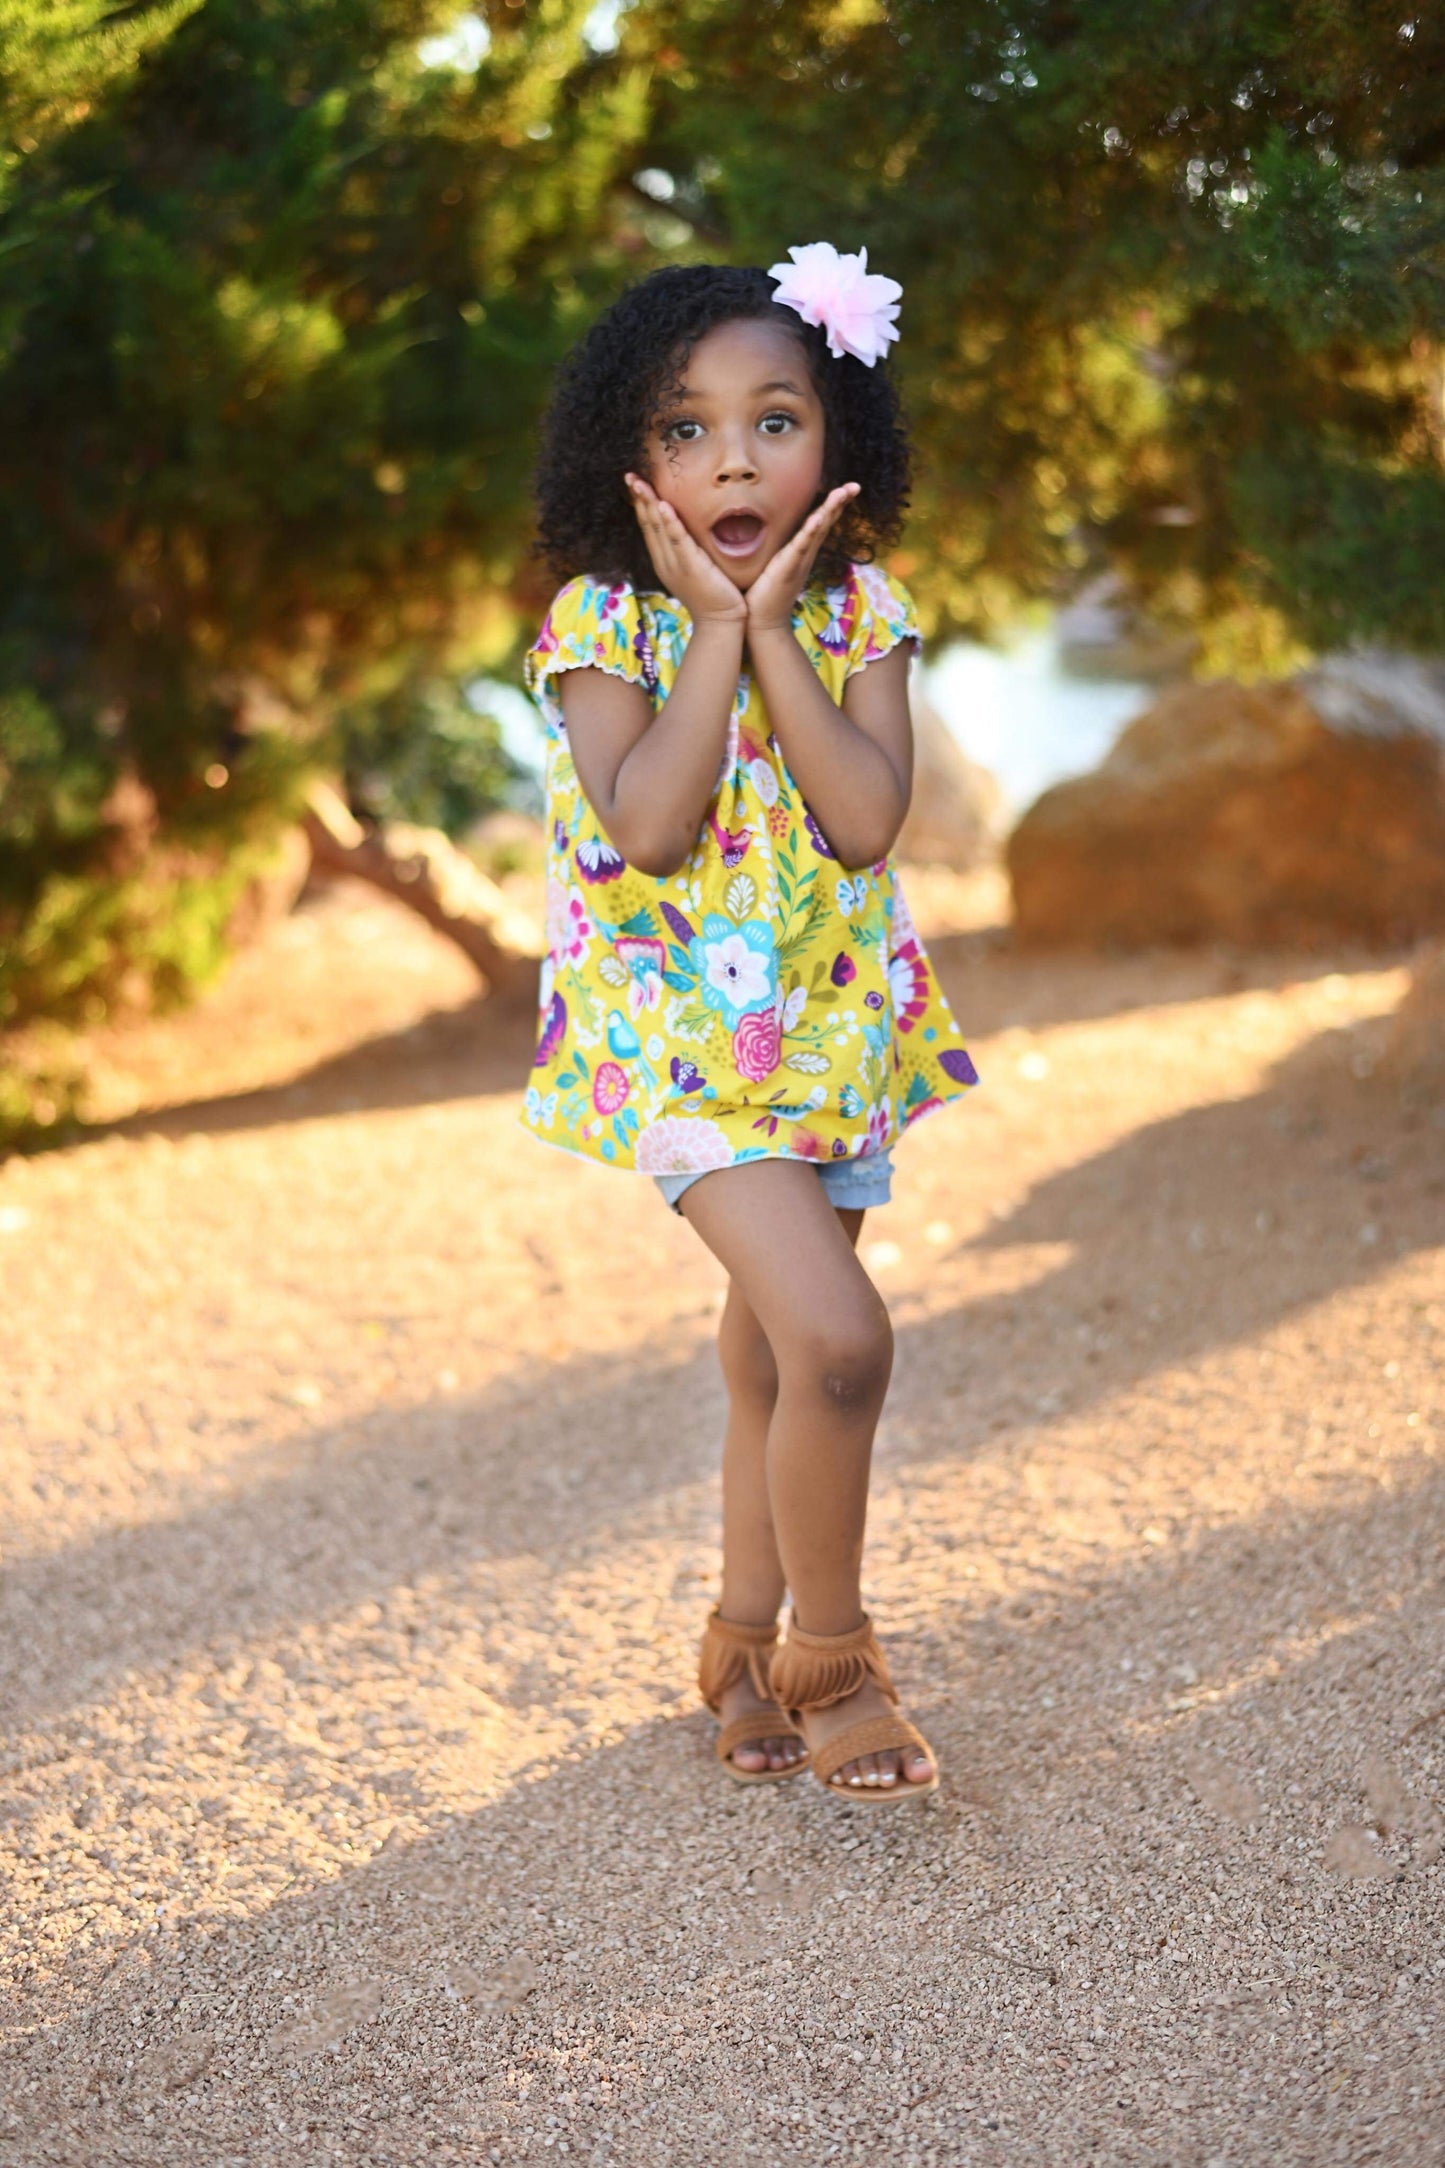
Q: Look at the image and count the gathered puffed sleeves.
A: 2